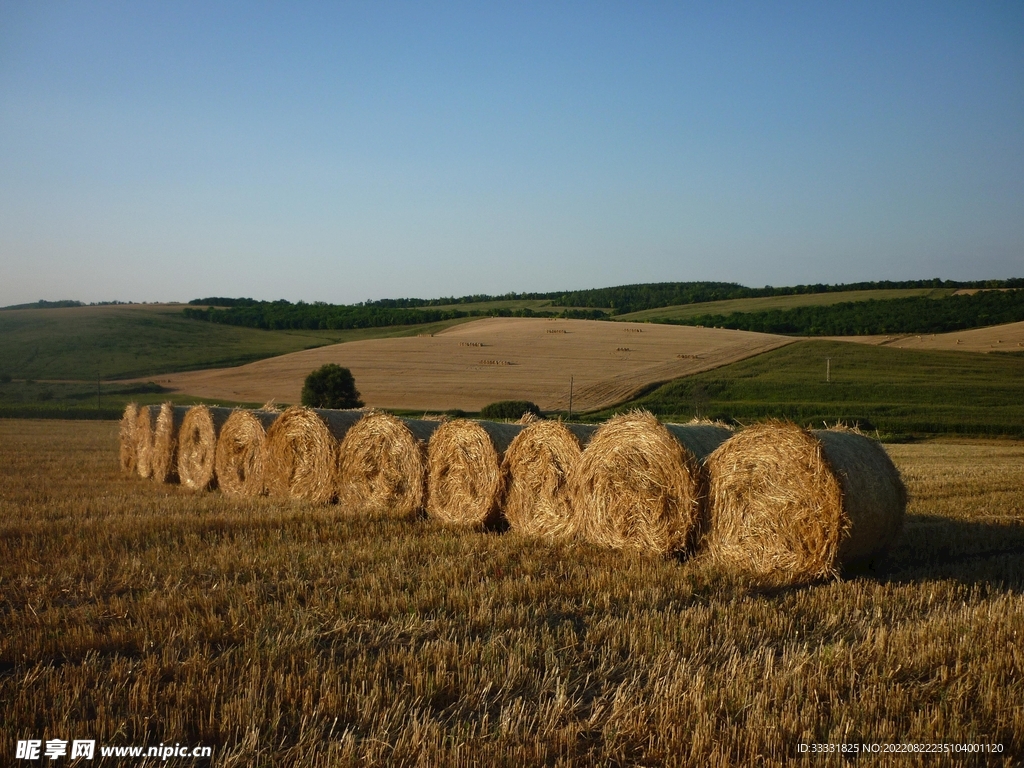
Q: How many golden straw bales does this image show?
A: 11